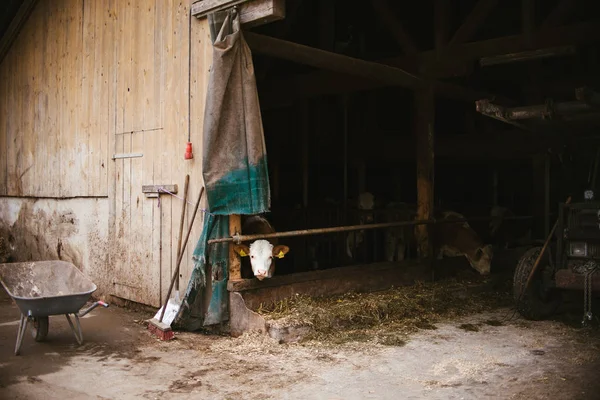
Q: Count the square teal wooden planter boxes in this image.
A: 0